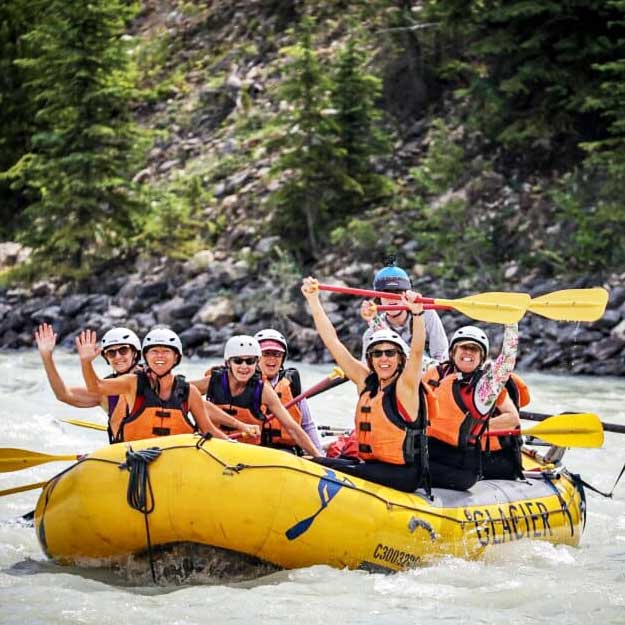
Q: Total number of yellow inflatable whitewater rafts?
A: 1